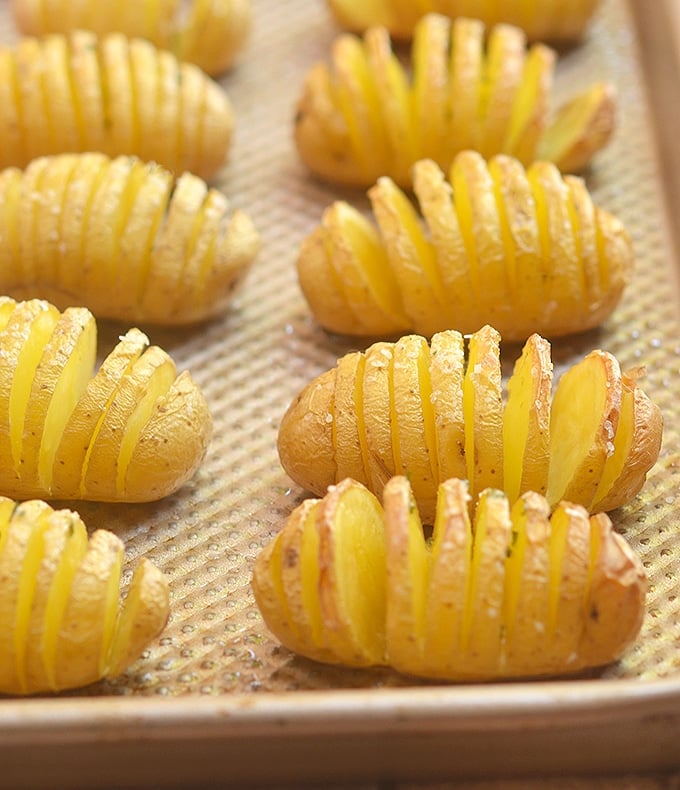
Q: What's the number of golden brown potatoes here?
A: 10